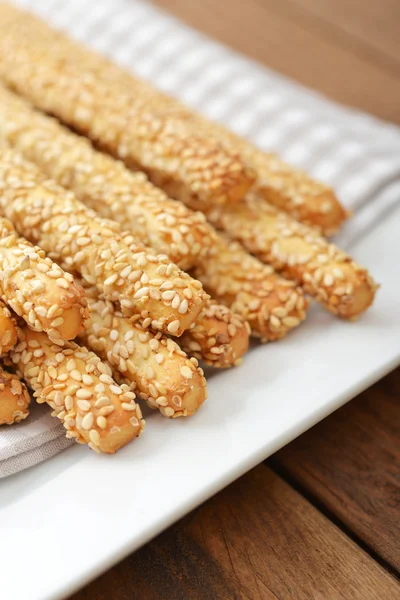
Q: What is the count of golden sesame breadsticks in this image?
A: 12